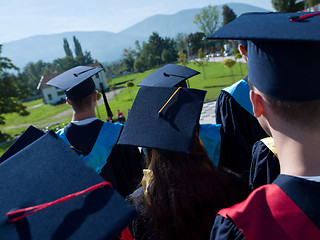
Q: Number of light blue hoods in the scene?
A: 3